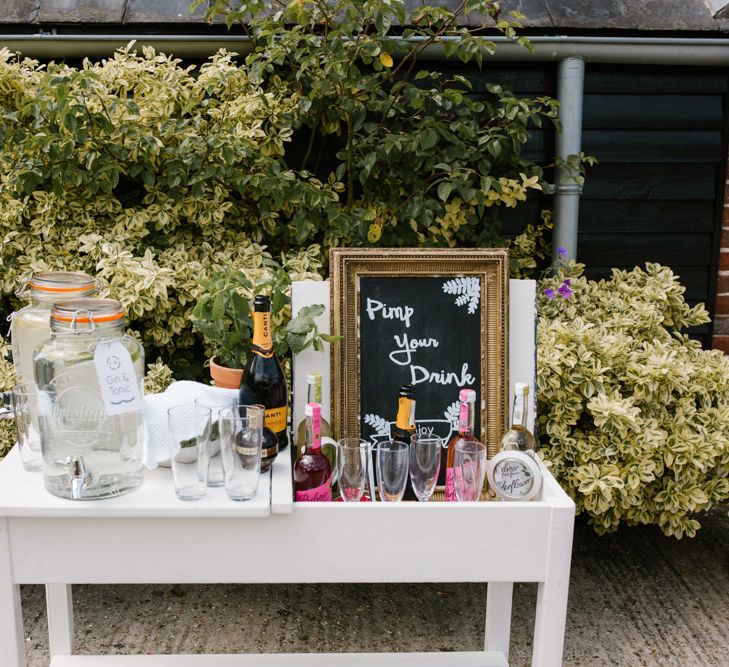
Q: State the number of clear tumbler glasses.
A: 4